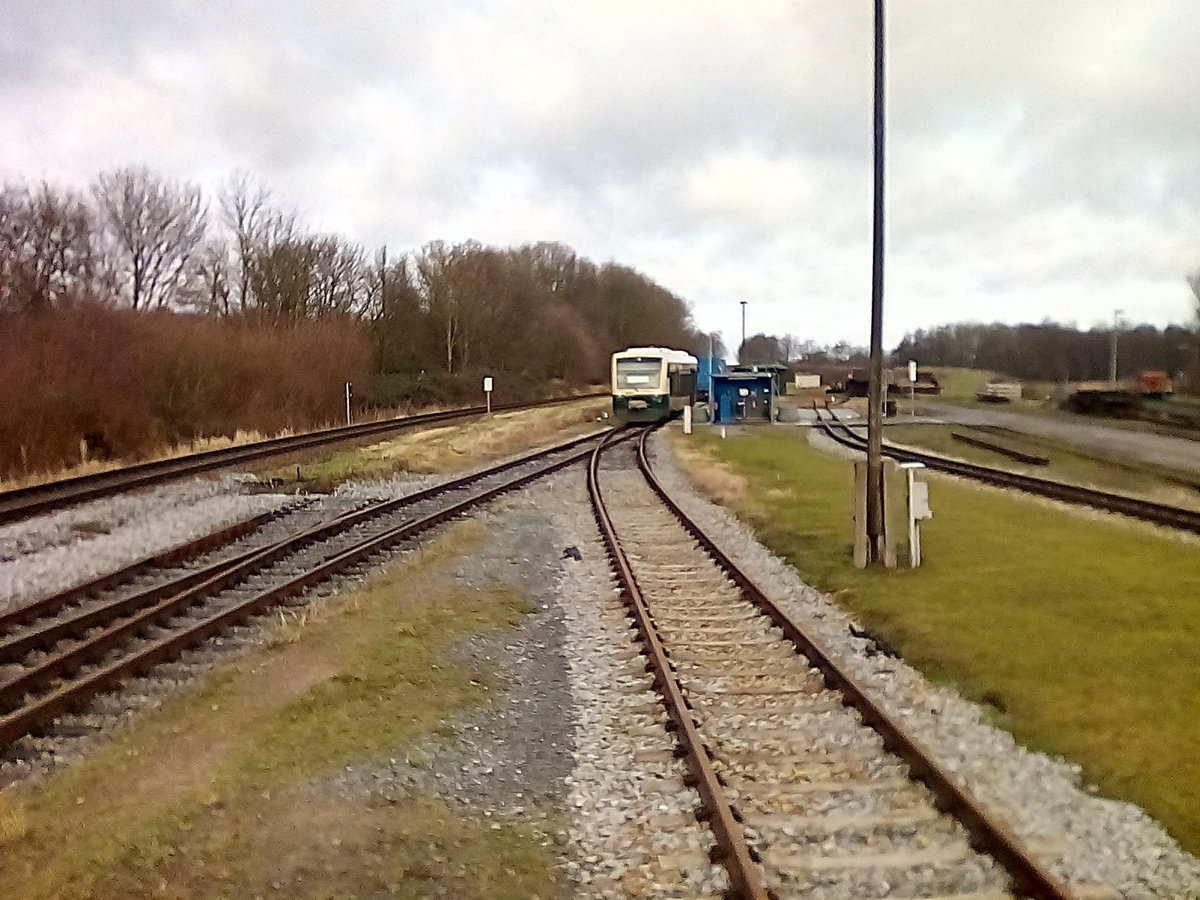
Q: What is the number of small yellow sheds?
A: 0